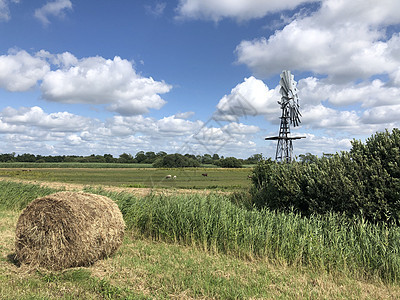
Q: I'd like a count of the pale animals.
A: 2